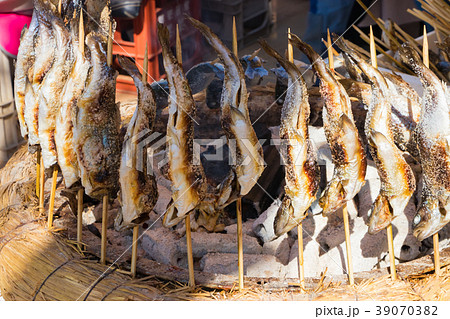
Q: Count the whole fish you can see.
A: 12